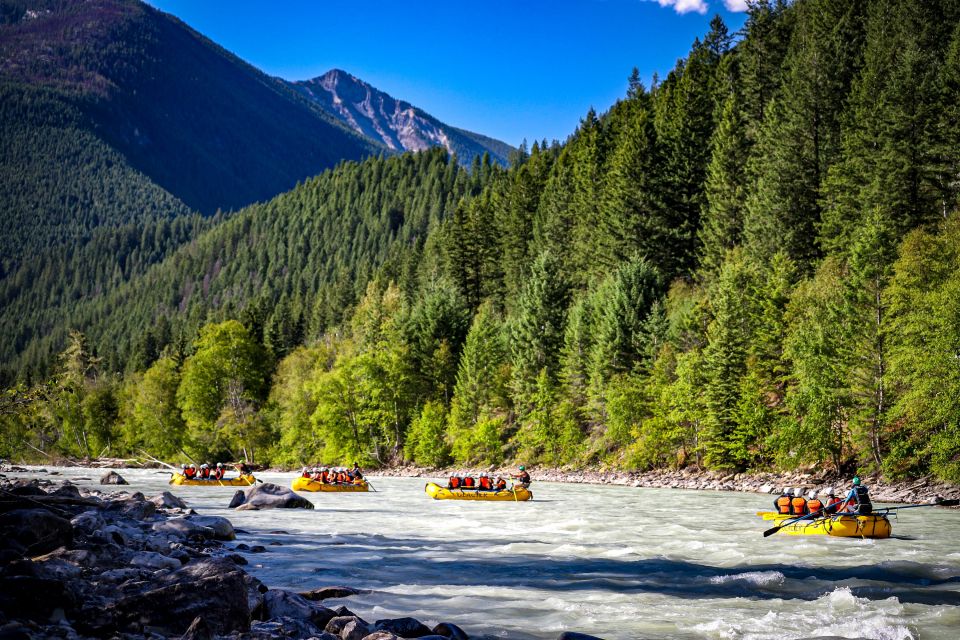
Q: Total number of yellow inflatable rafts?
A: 4